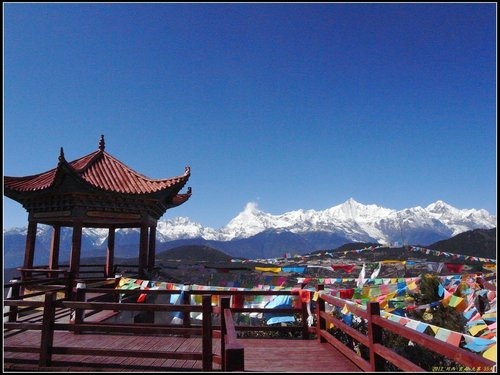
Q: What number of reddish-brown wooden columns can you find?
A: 6